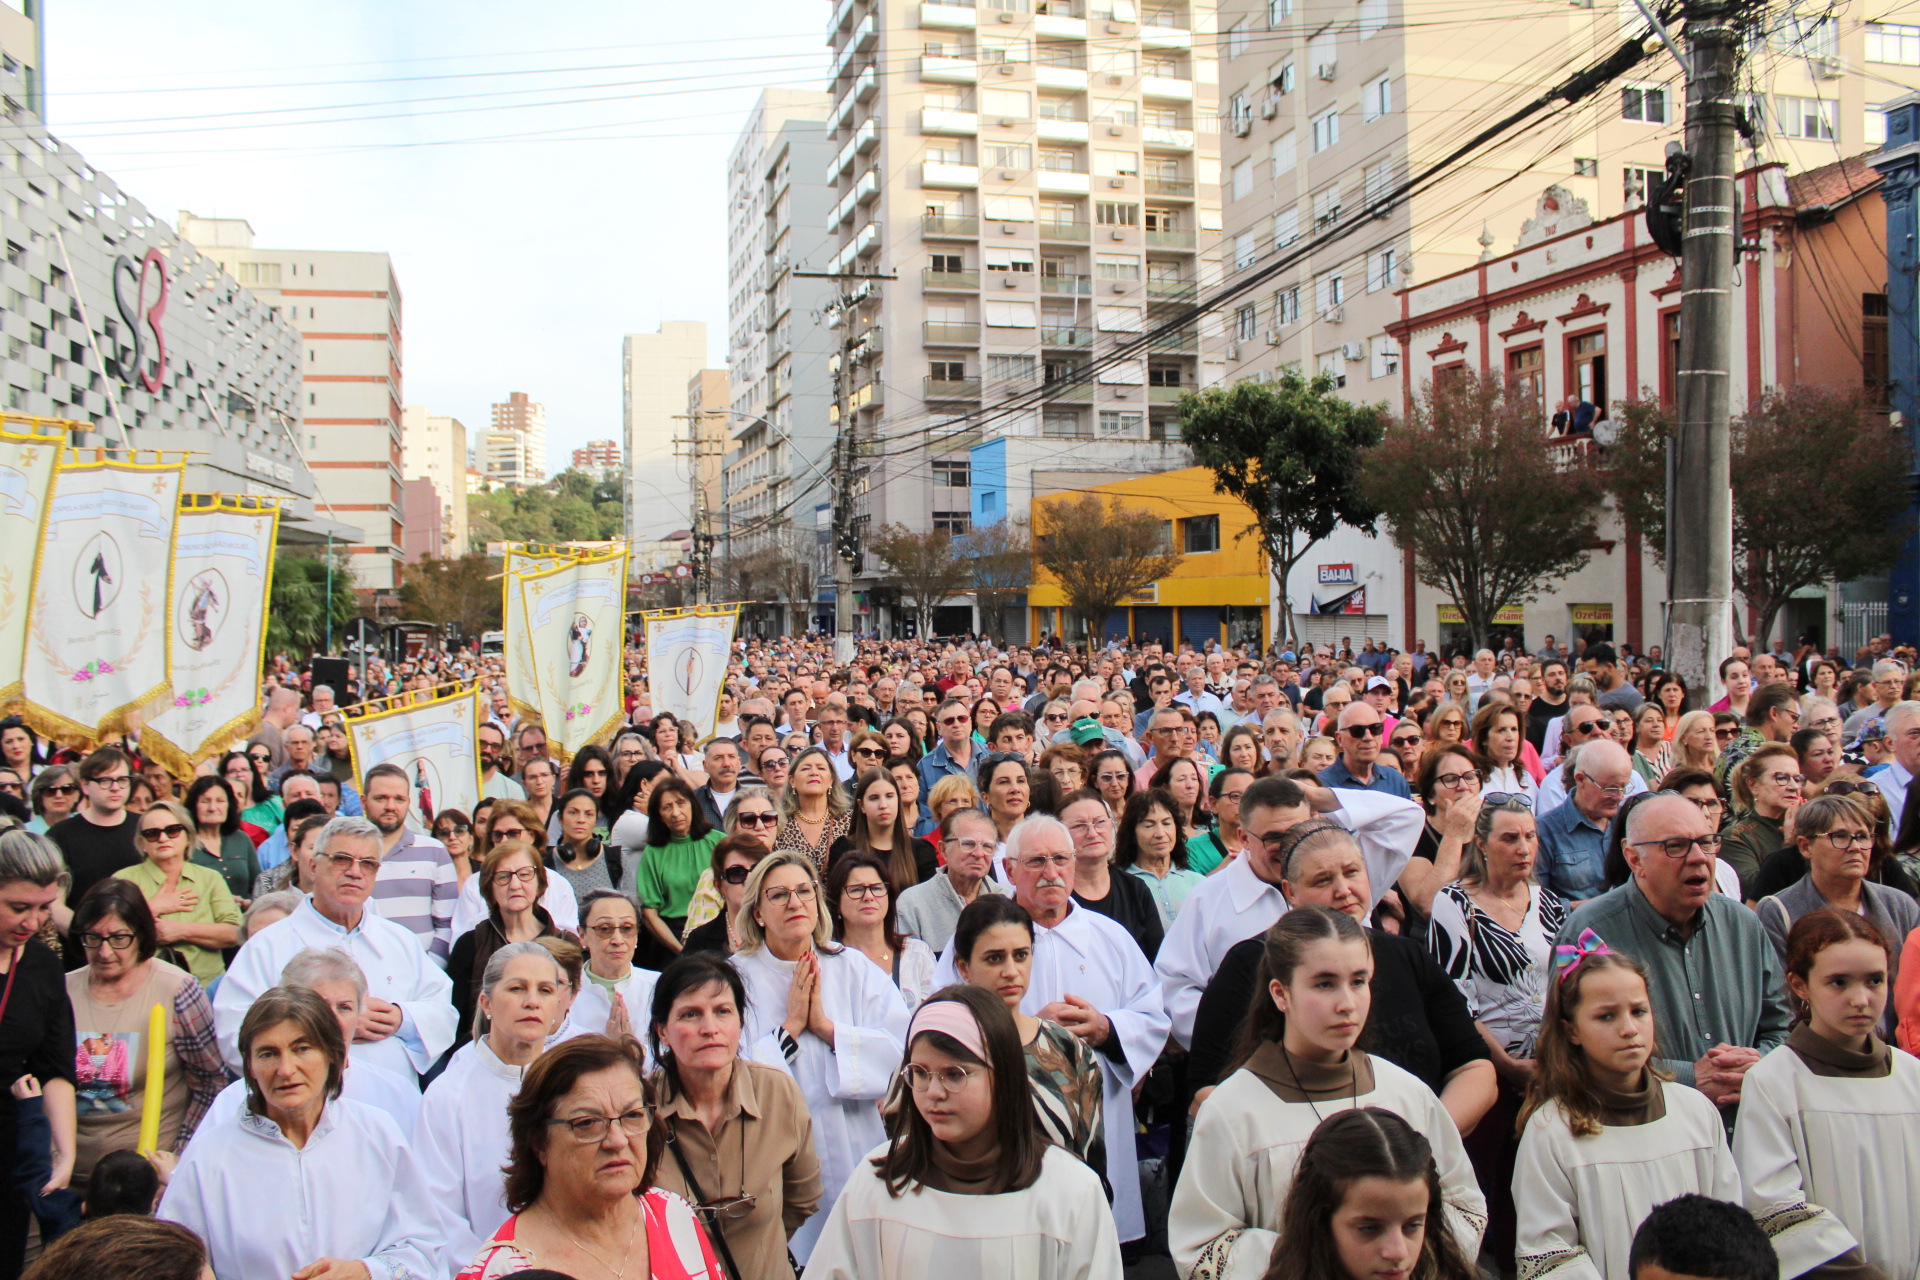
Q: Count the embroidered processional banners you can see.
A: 7